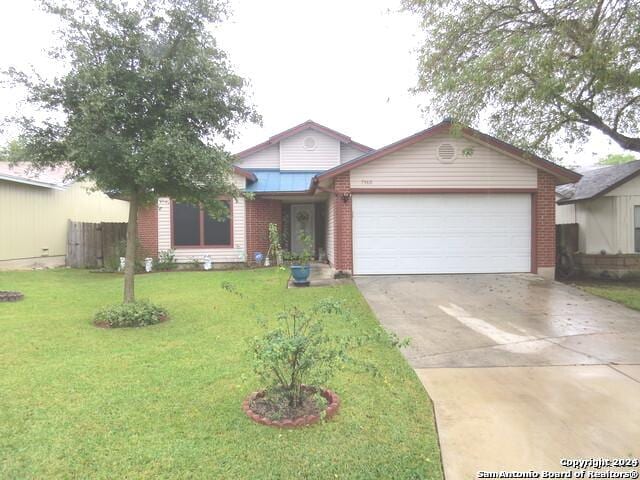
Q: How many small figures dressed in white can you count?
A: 3